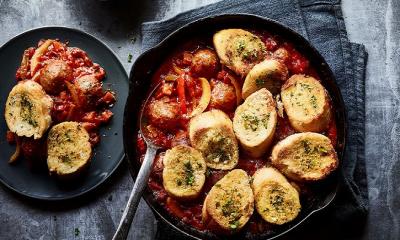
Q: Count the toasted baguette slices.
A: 11